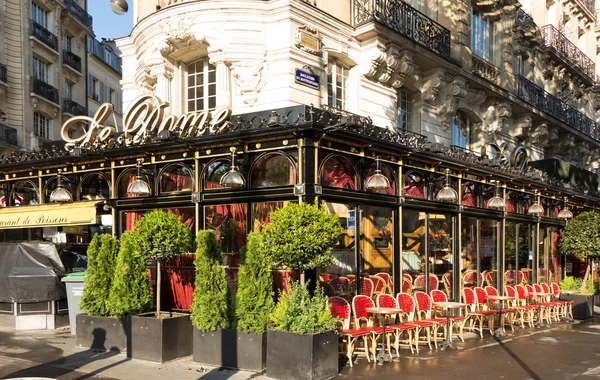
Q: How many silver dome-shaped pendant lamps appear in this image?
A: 8